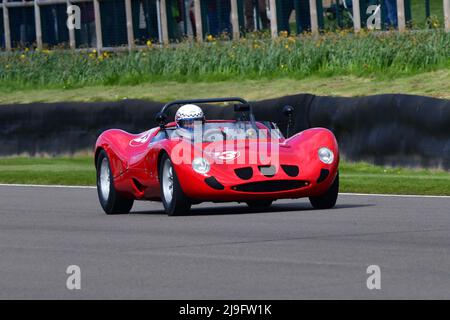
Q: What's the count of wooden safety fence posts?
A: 13